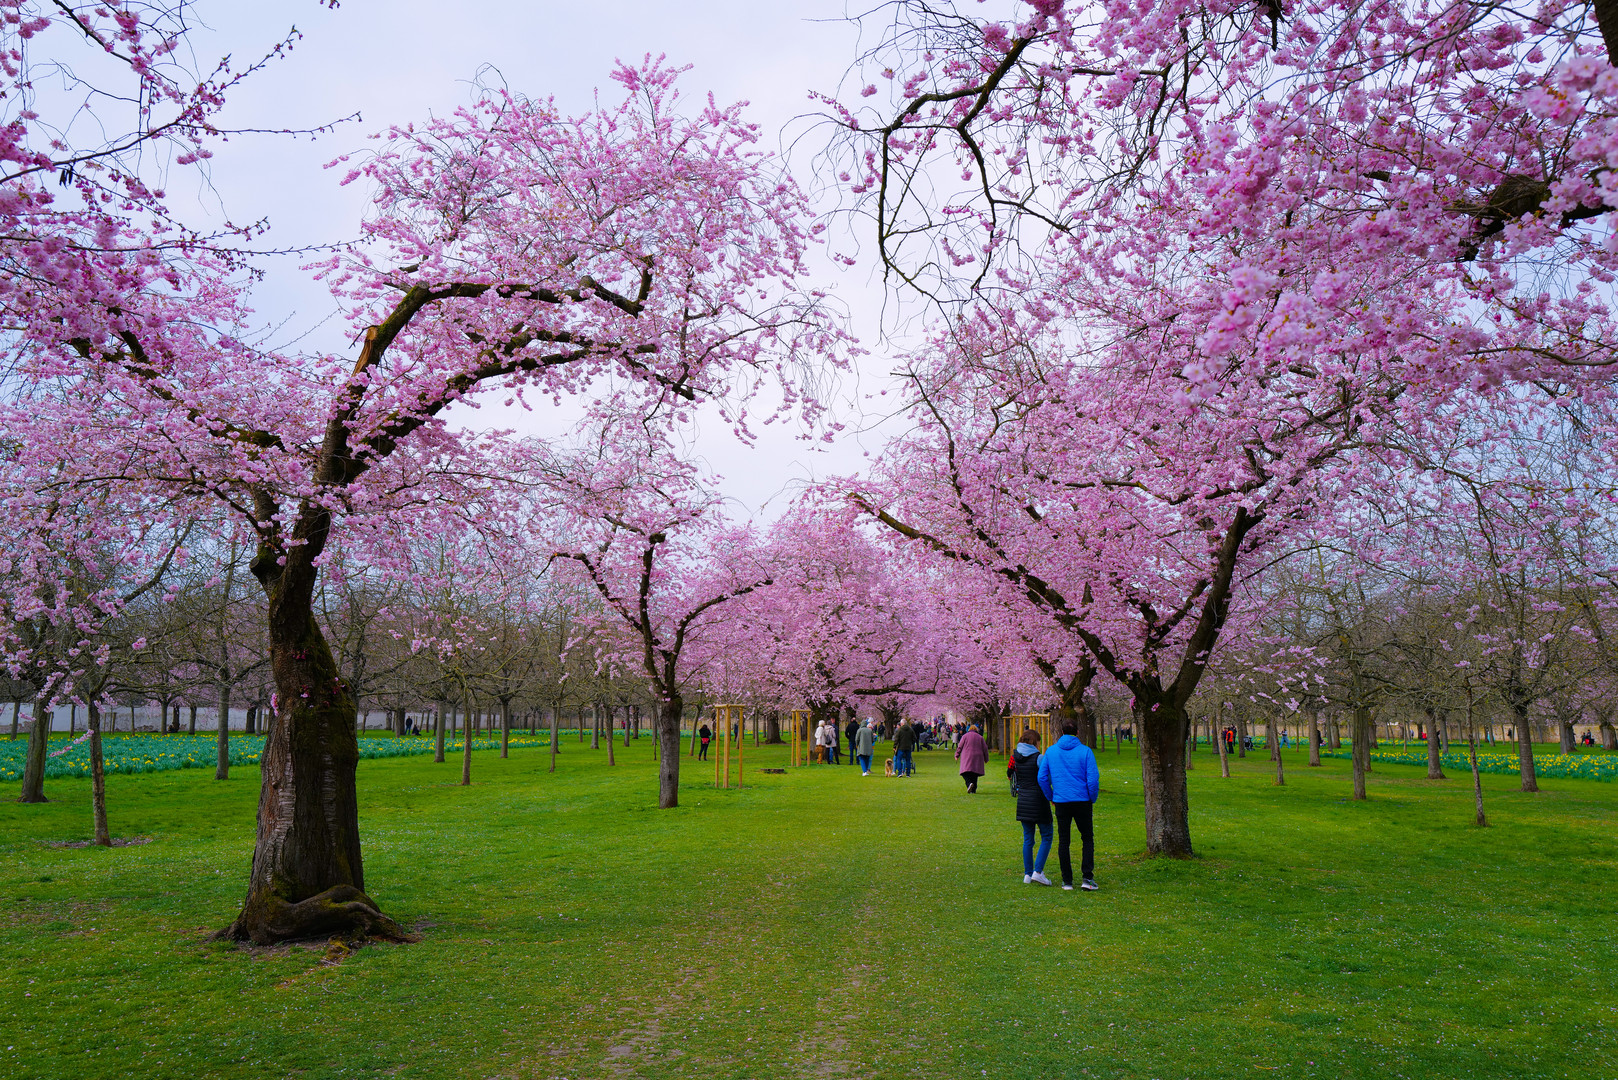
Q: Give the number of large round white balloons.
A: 0